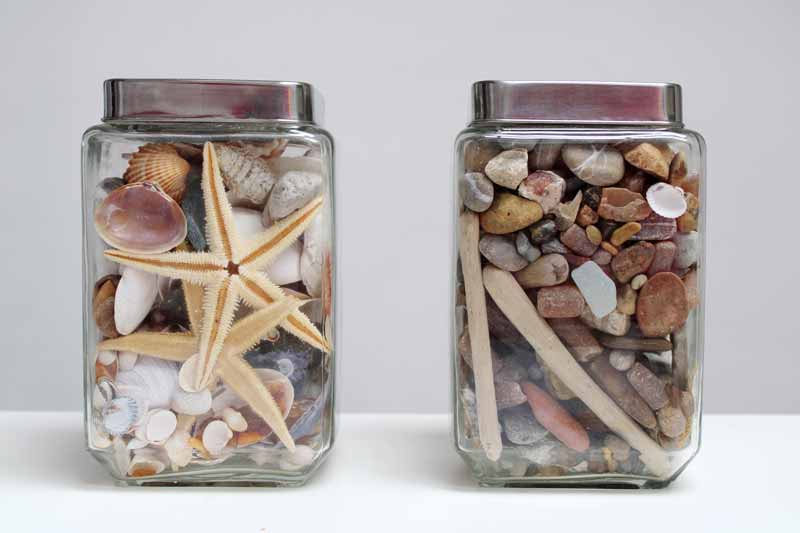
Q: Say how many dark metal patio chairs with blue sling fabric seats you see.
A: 0